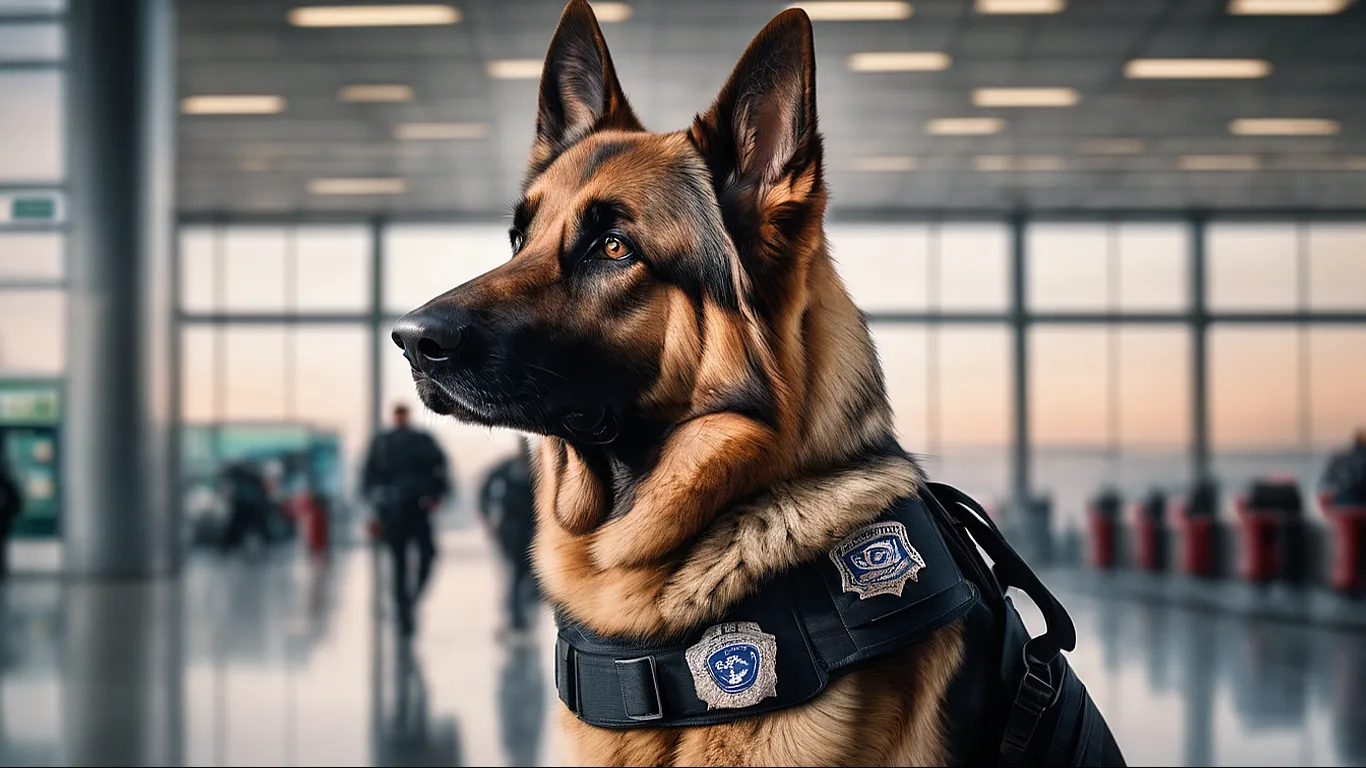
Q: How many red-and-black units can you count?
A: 5